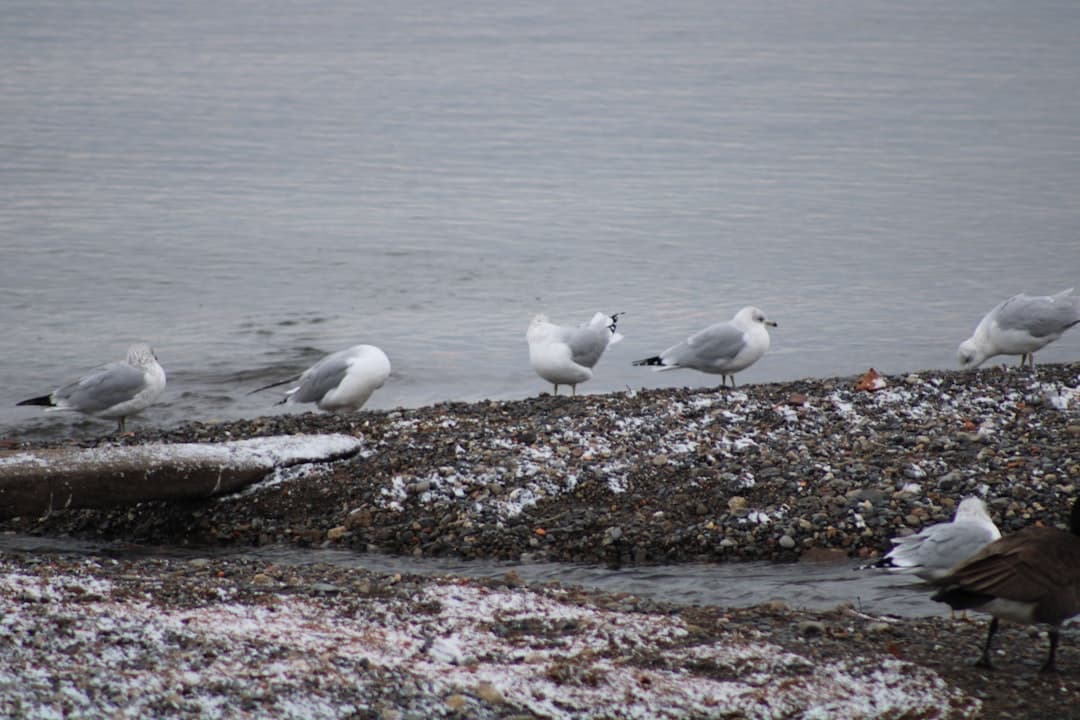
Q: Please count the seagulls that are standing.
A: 6